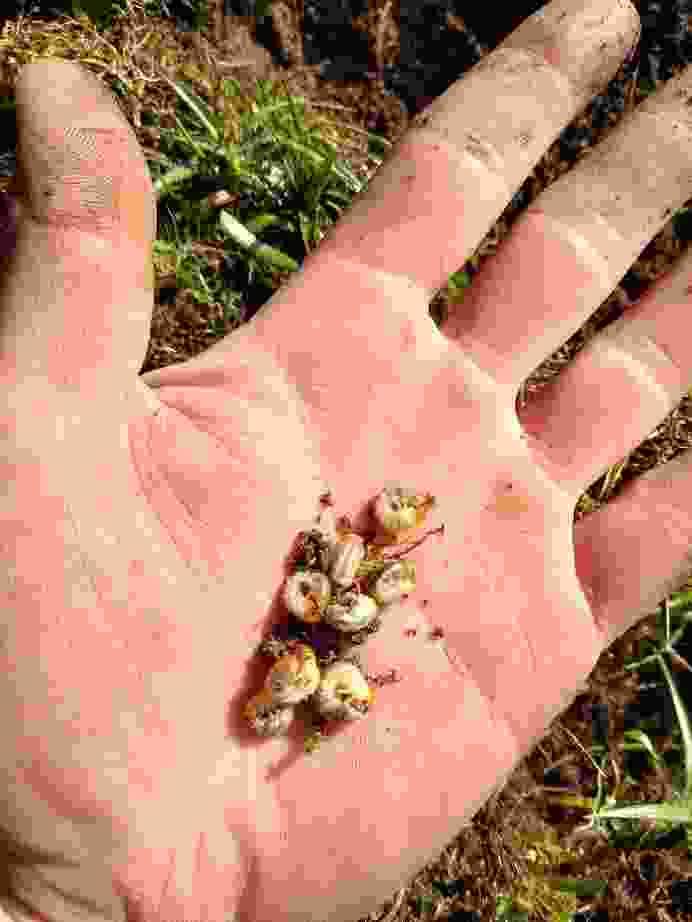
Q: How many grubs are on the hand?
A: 8